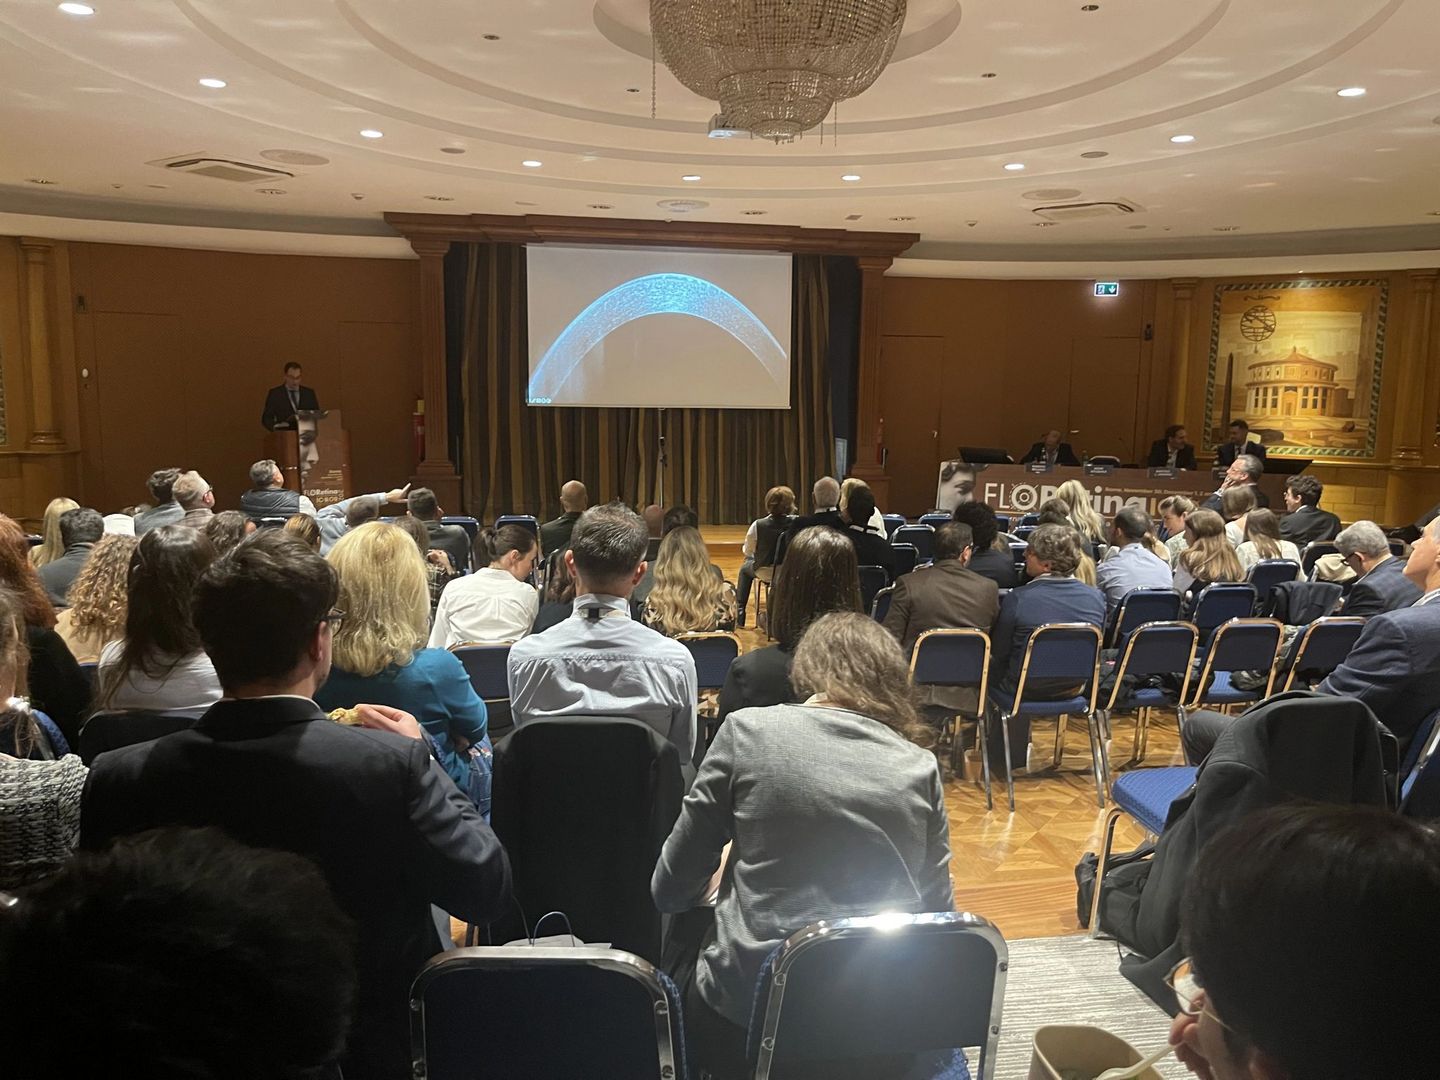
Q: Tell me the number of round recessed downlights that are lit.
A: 9